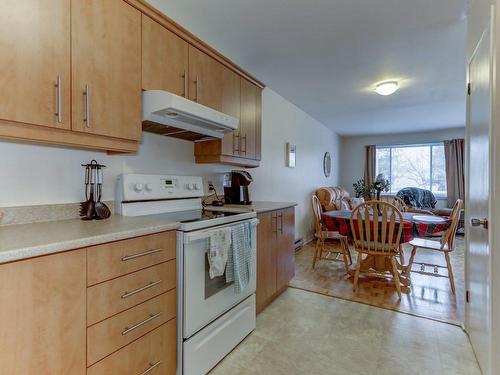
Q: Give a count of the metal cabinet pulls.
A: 12